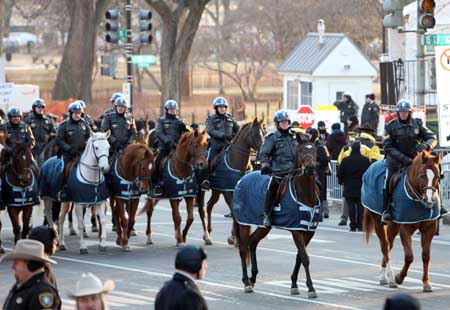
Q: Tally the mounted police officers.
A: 10